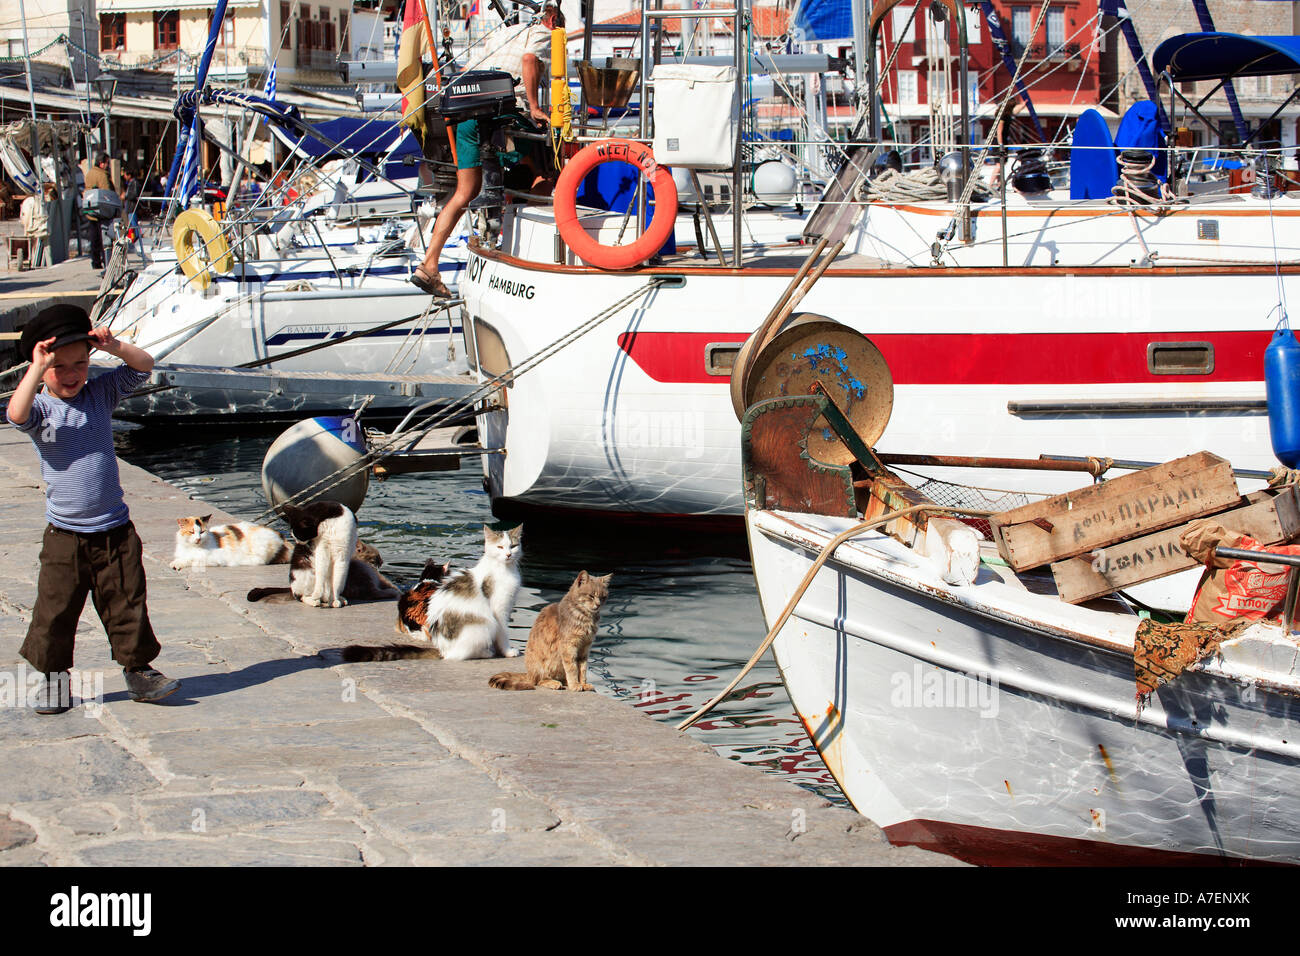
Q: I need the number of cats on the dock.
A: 6